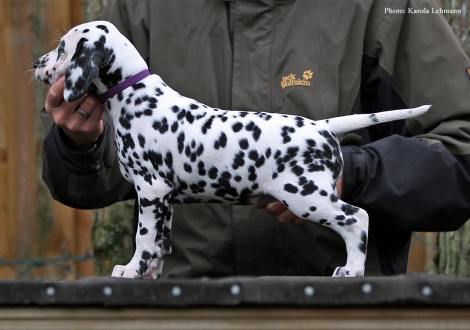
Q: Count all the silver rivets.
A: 7